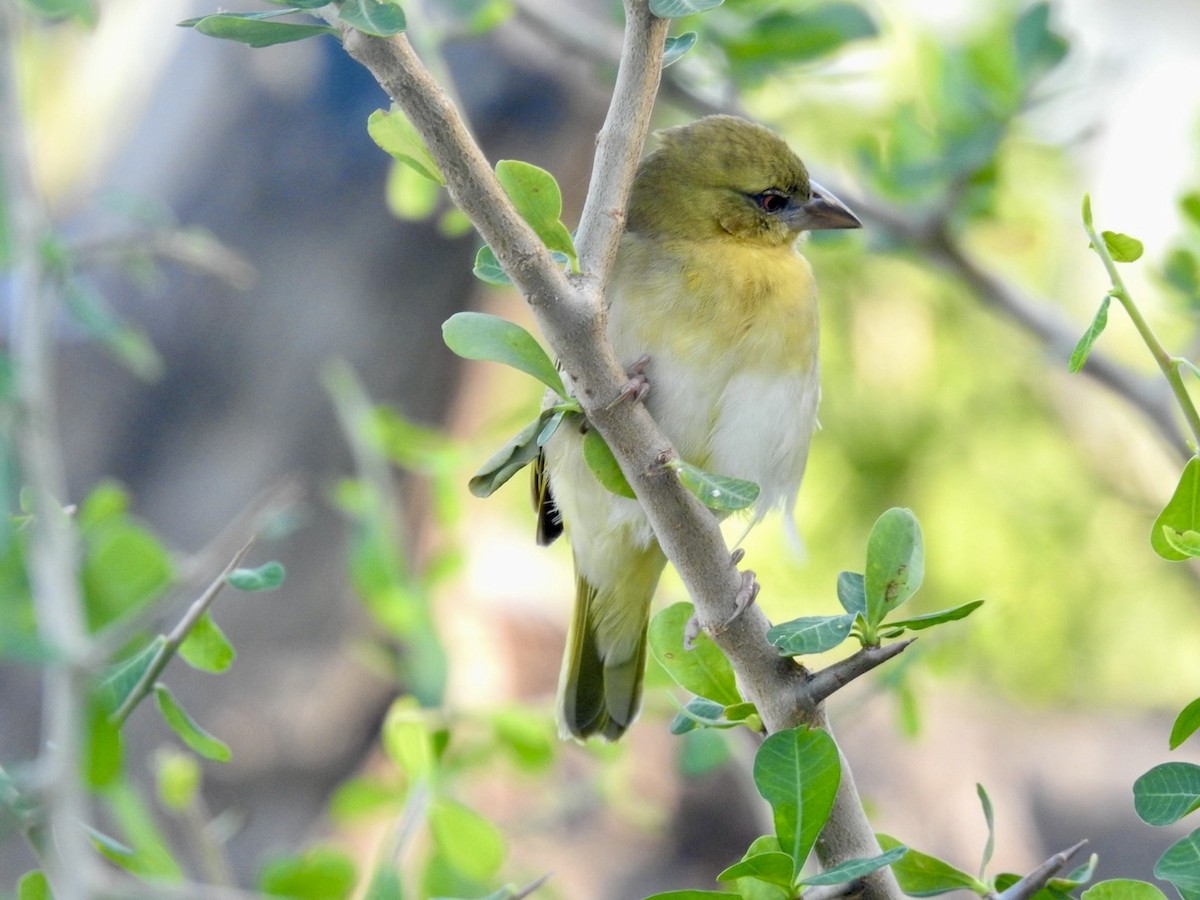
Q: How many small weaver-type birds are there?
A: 1